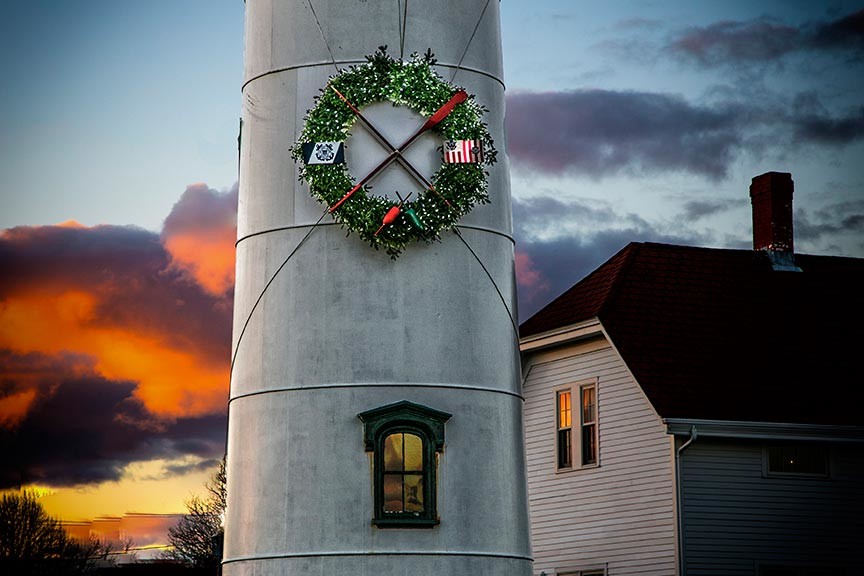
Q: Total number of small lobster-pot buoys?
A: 2